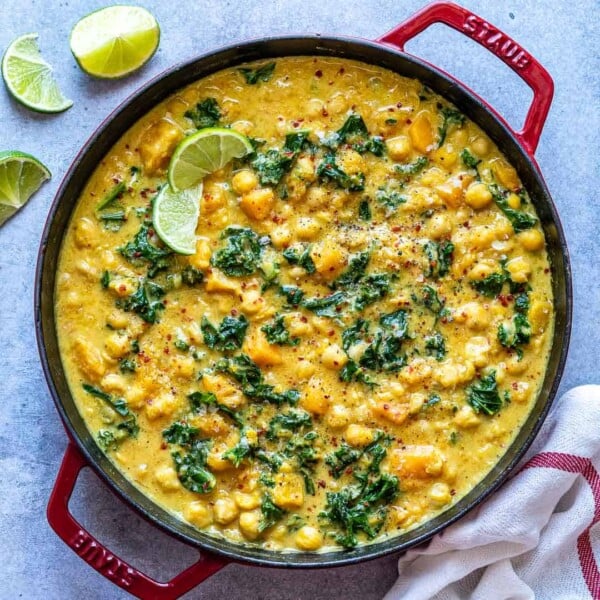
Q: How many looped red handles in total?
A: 2